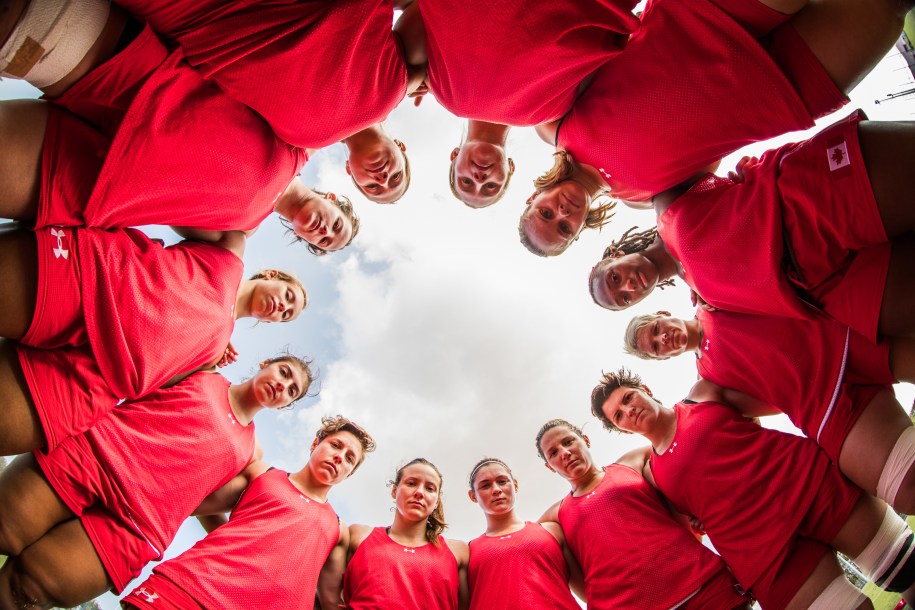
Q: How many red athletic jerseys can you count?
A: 13